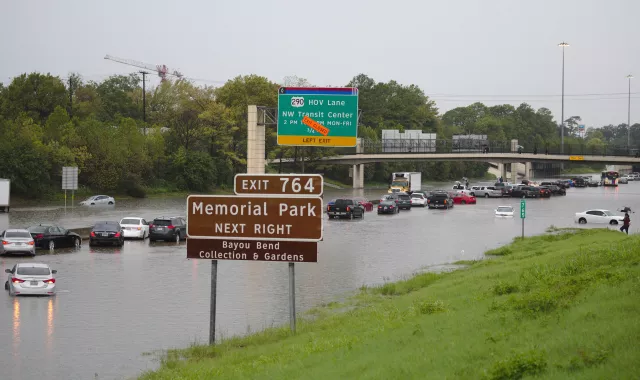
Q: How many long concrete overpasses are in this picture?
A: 1